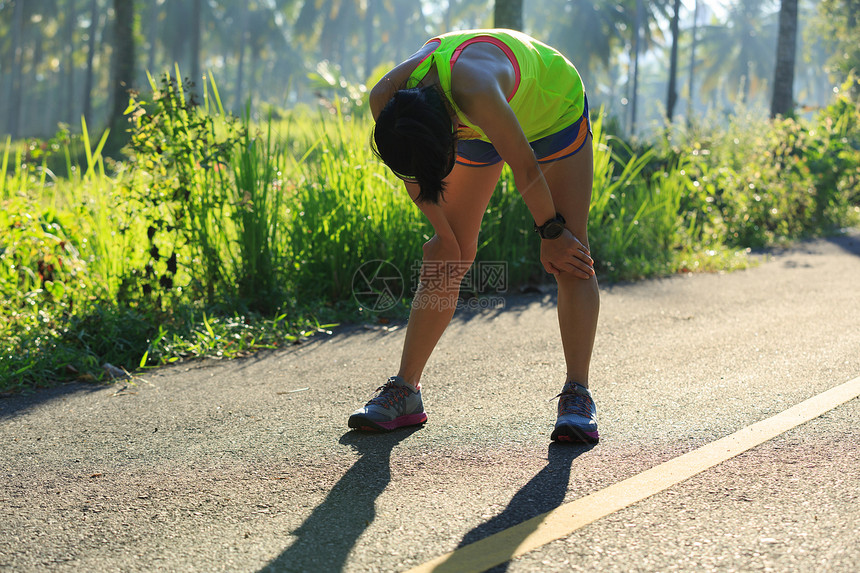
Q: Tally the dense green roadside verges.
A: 1